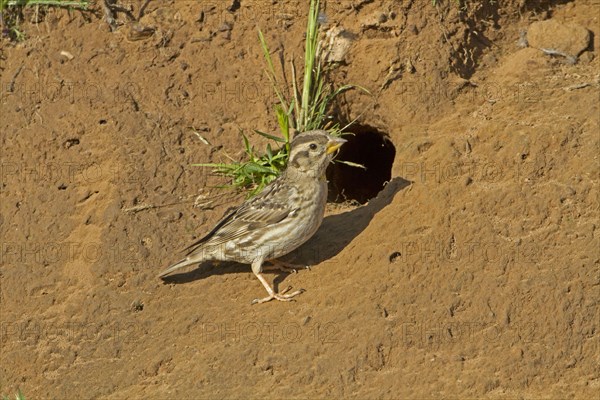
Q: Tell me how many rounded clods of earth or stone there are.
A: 1